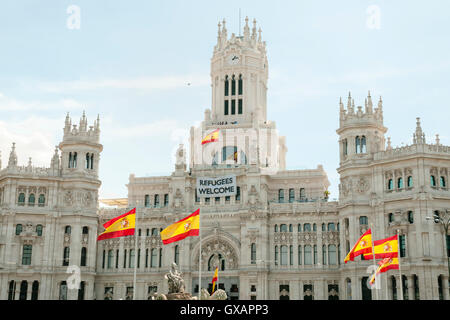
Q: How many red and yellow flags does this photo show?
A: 7